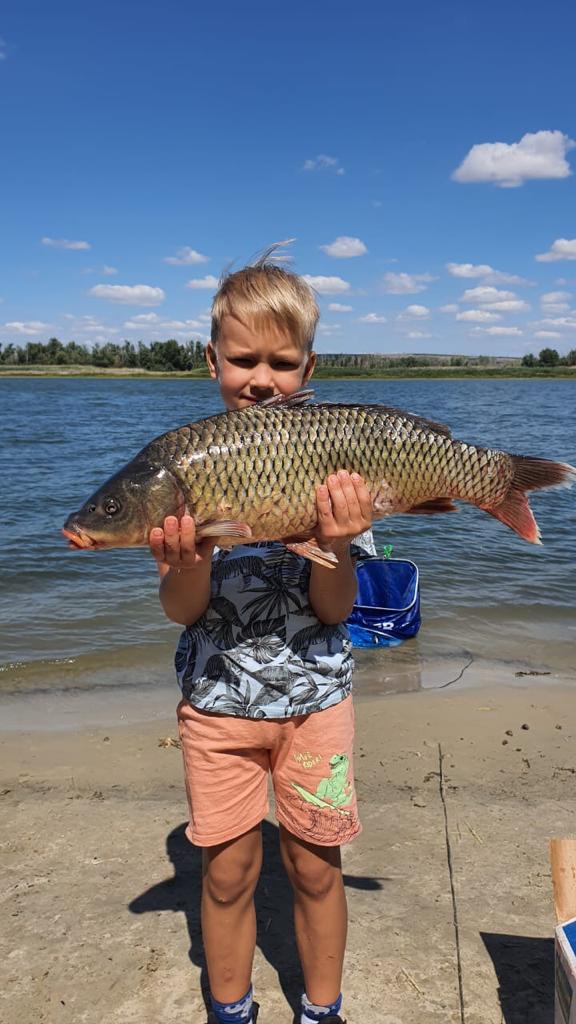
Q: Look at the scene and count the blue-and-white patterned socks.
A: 2